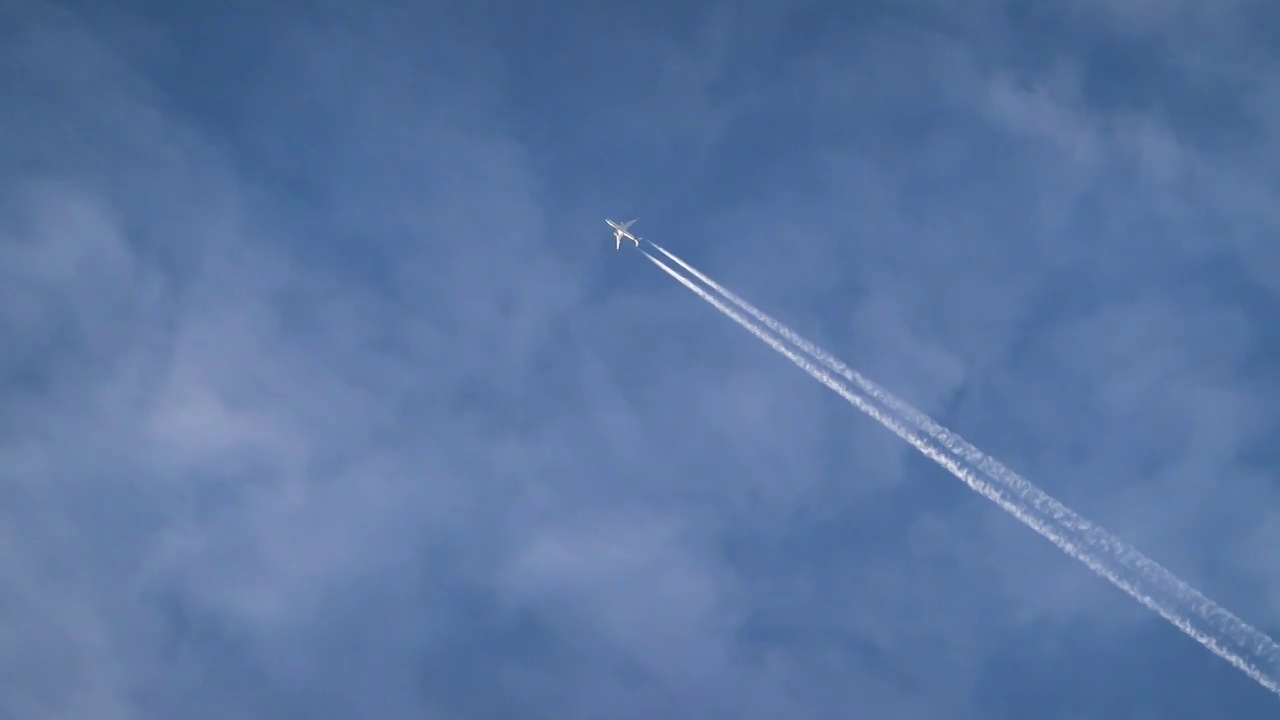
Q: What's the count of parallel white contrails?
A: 2